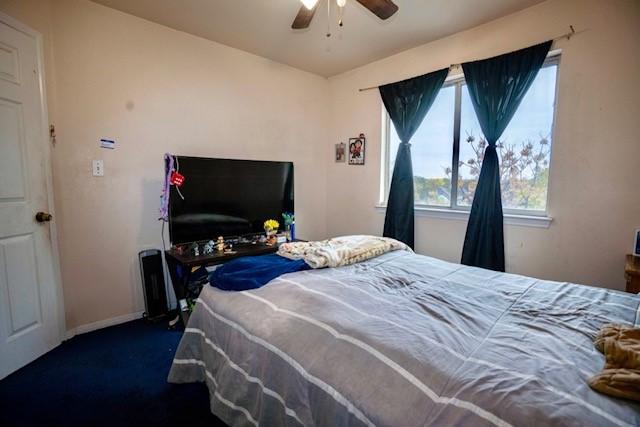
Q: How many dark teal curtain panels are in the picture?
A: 2